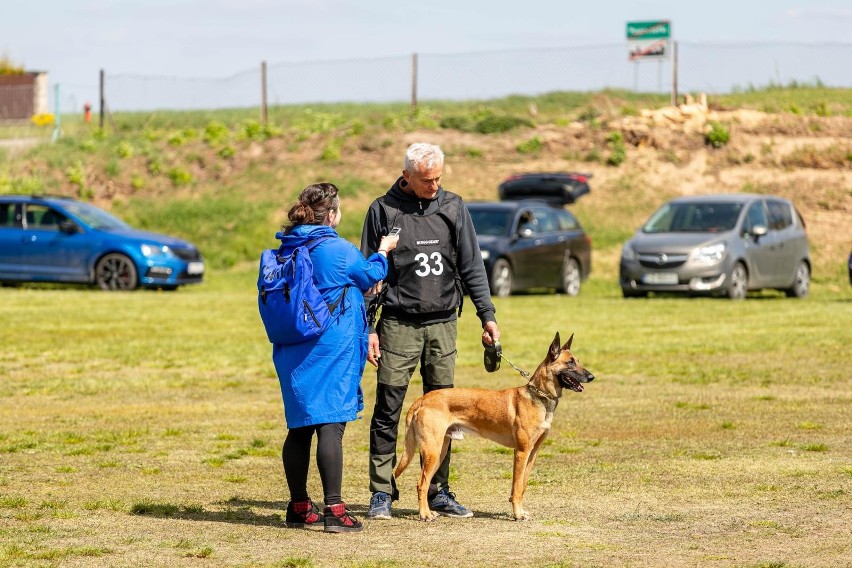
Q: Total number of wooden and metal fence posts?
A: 5